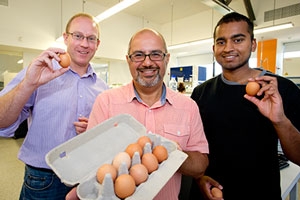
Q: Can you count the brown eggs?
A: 11